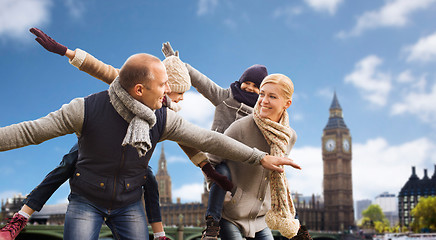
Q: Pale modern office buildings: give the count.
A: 2